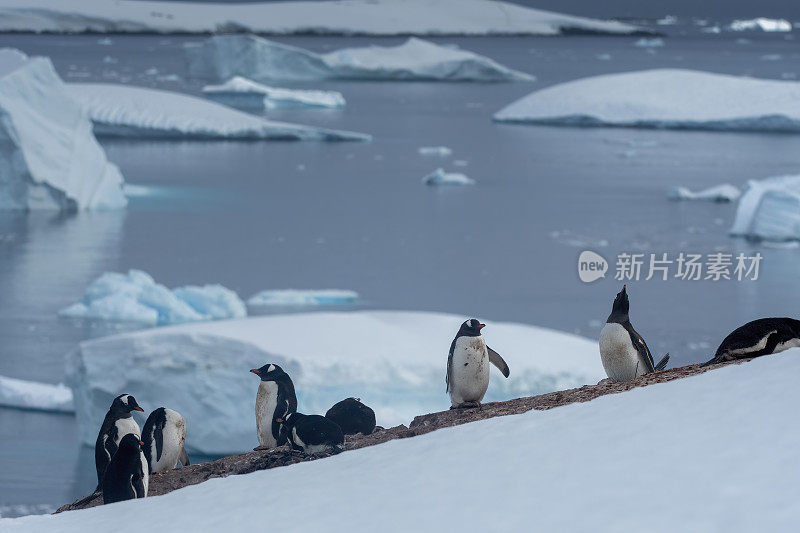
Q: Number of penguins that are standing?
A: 6